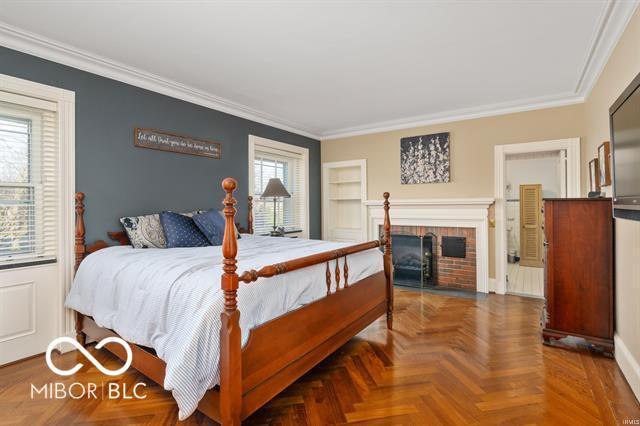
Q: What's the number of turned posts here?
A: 4